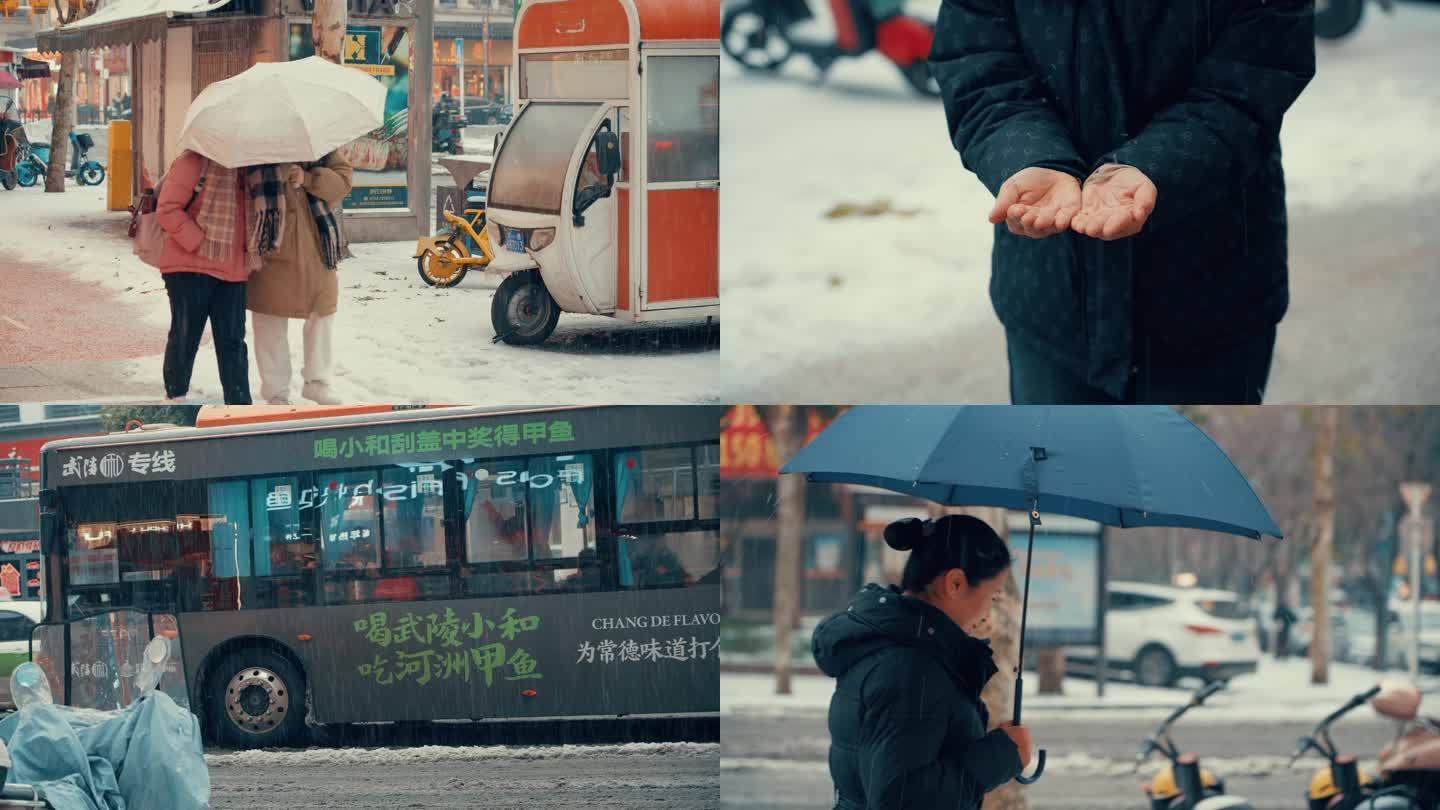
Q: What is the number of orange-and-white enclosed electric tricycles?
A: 1